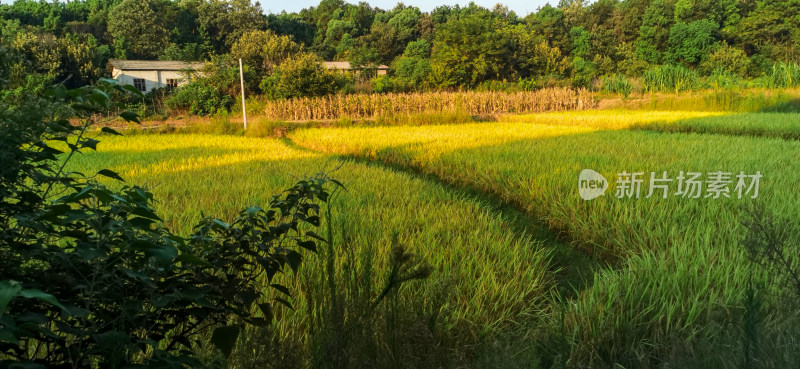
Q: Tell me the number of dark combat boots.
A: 0